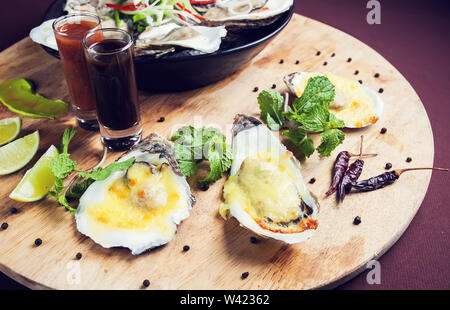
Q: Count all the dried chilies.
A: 3